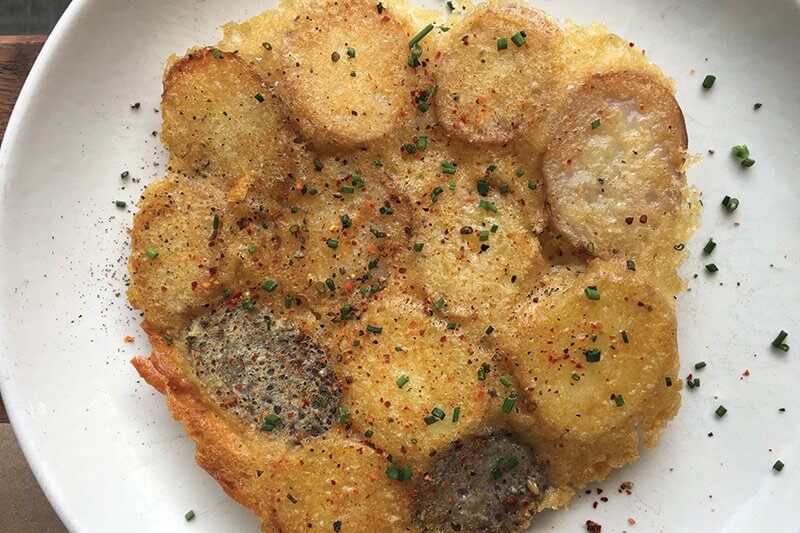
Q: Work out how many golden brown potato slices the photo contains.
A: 10